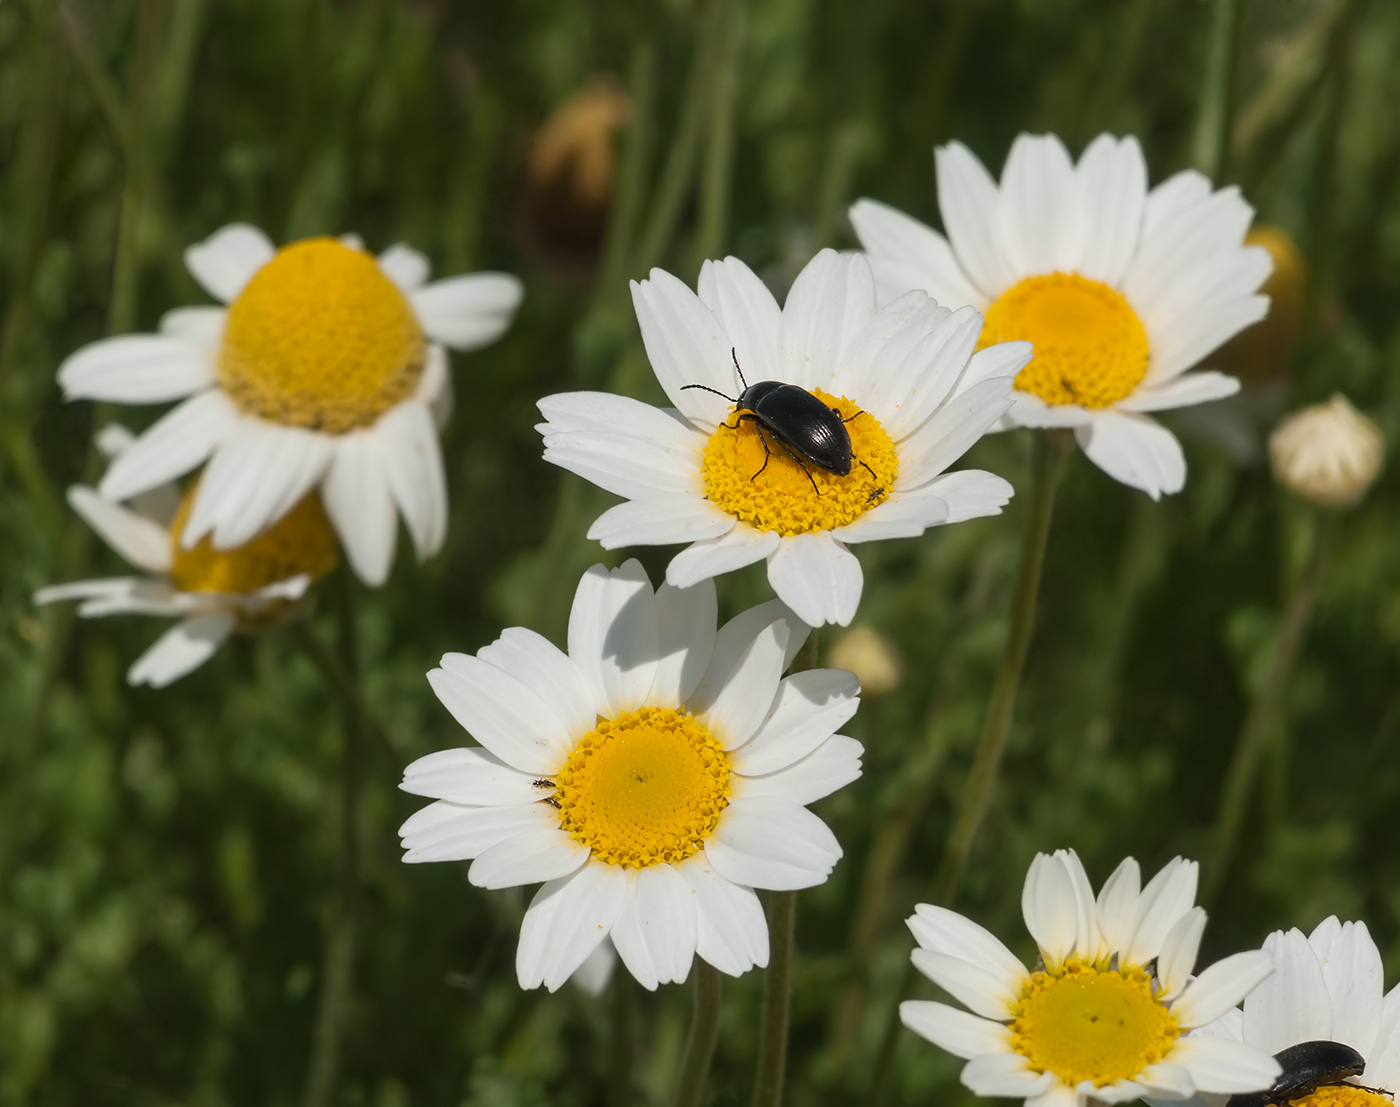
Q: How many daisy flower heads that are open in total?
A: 7